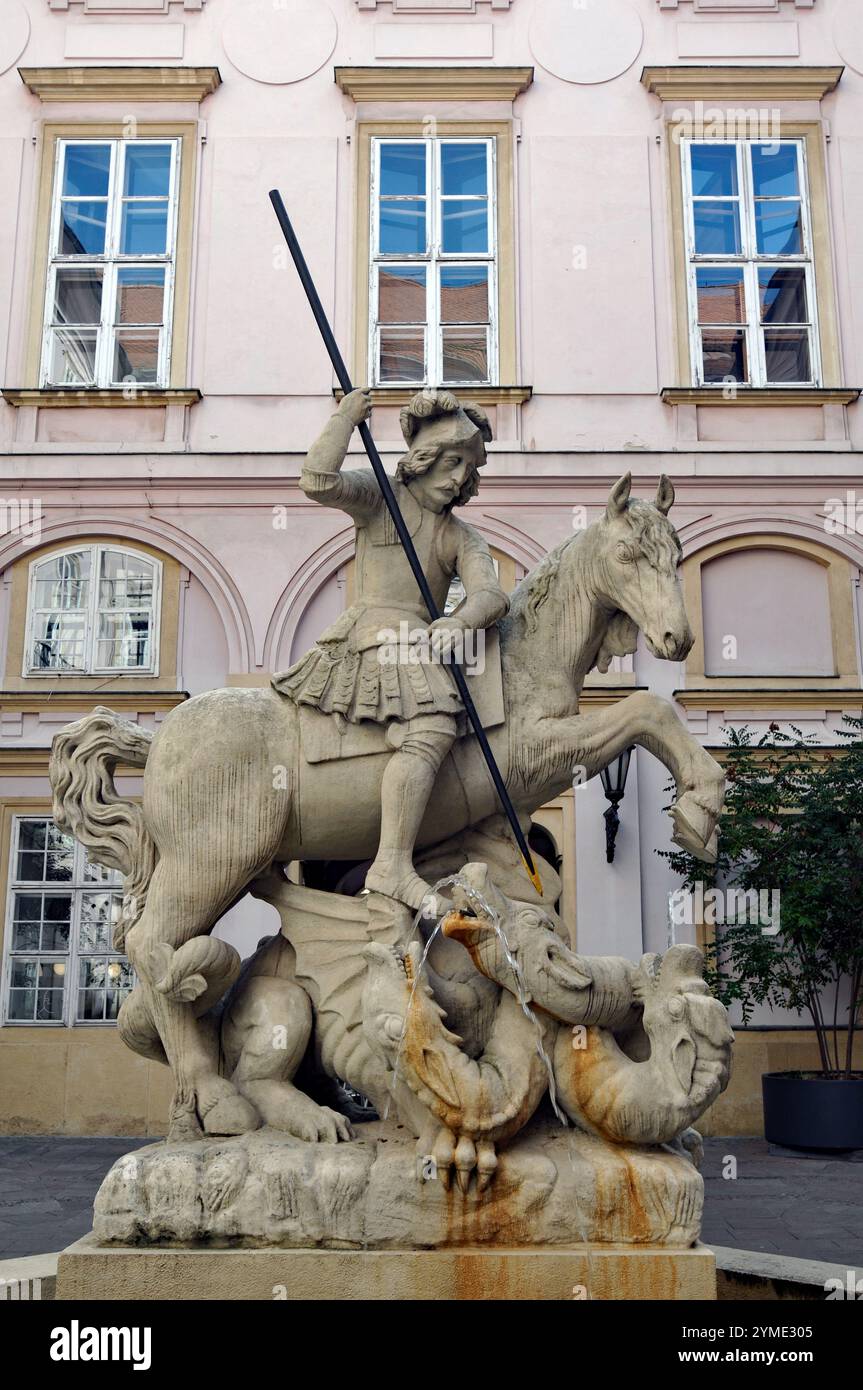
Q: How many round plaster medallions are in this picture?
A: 4